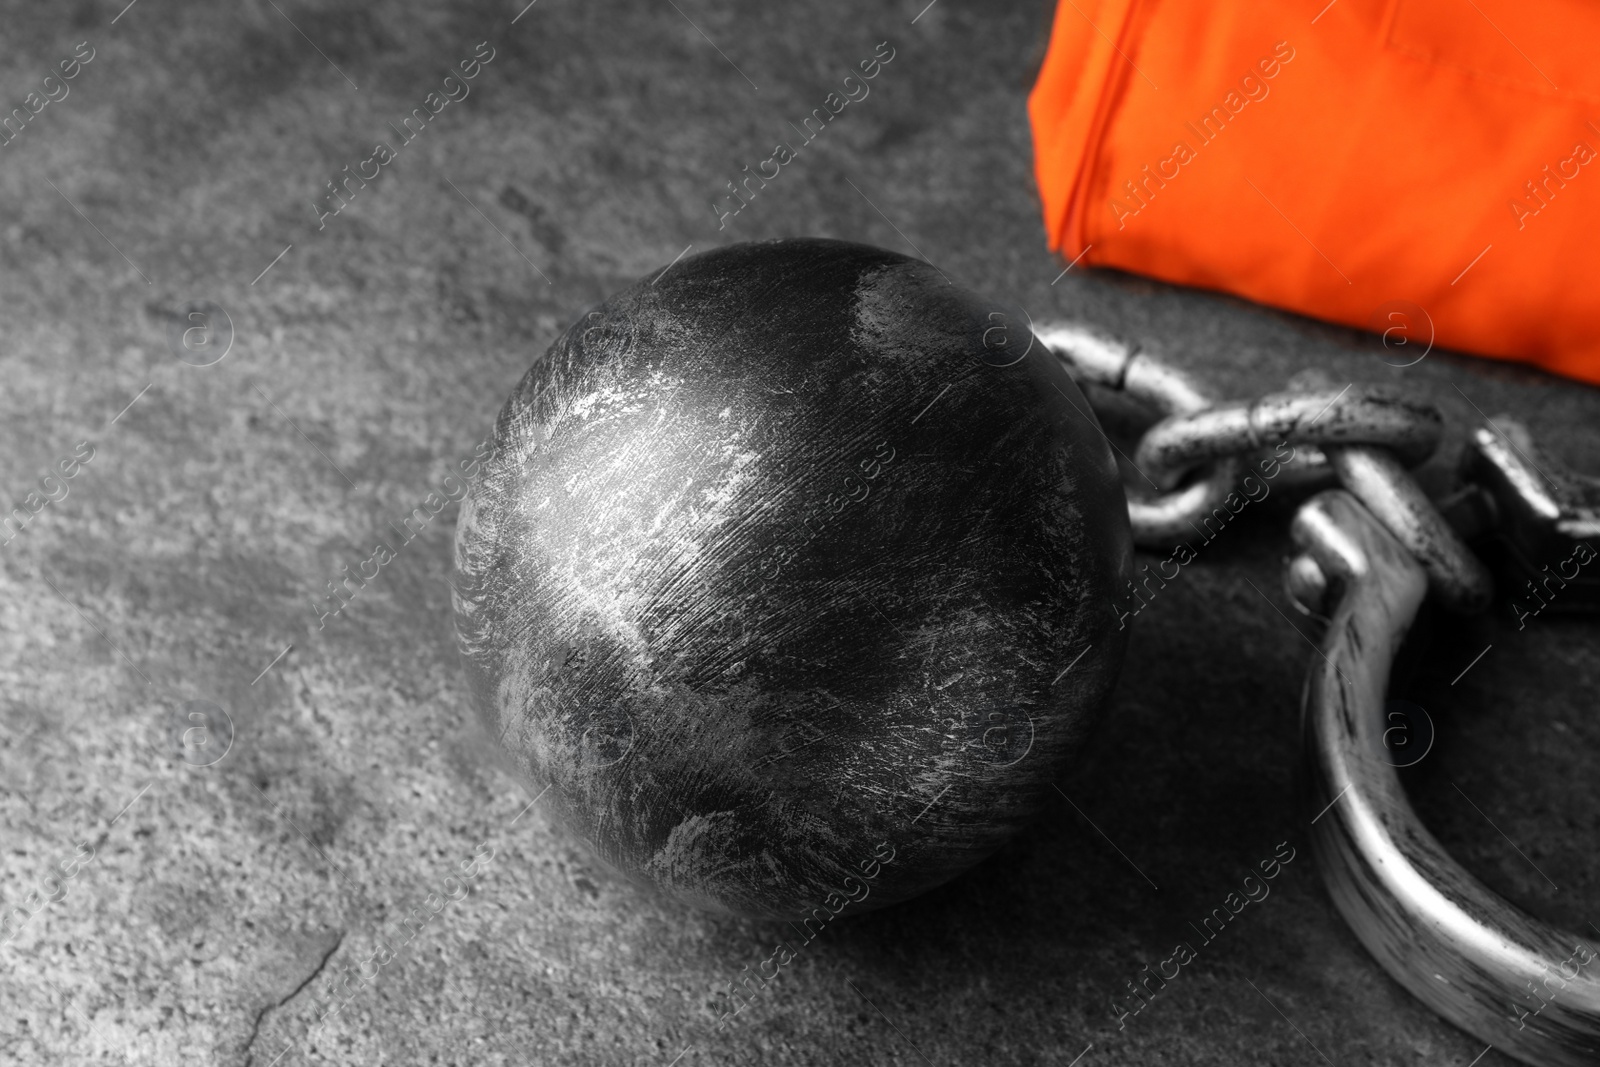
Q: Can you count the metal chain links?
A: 3